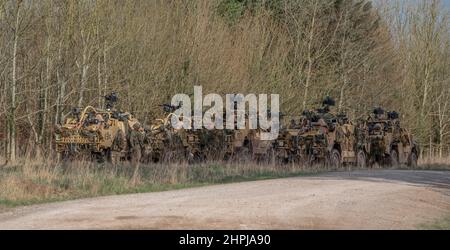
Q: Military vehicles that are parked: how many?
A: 5